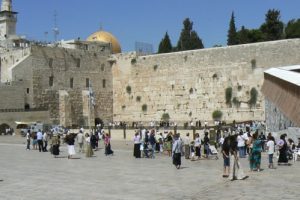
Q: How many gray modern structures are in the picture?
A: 1